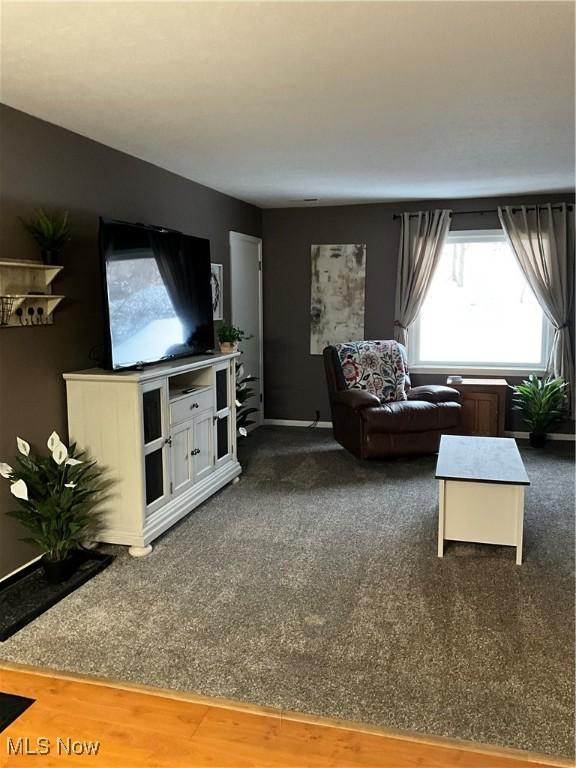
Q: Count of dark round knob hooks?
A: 3